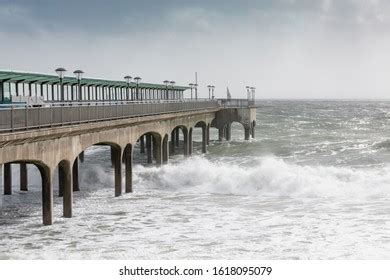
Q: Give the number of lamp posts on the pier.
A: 12